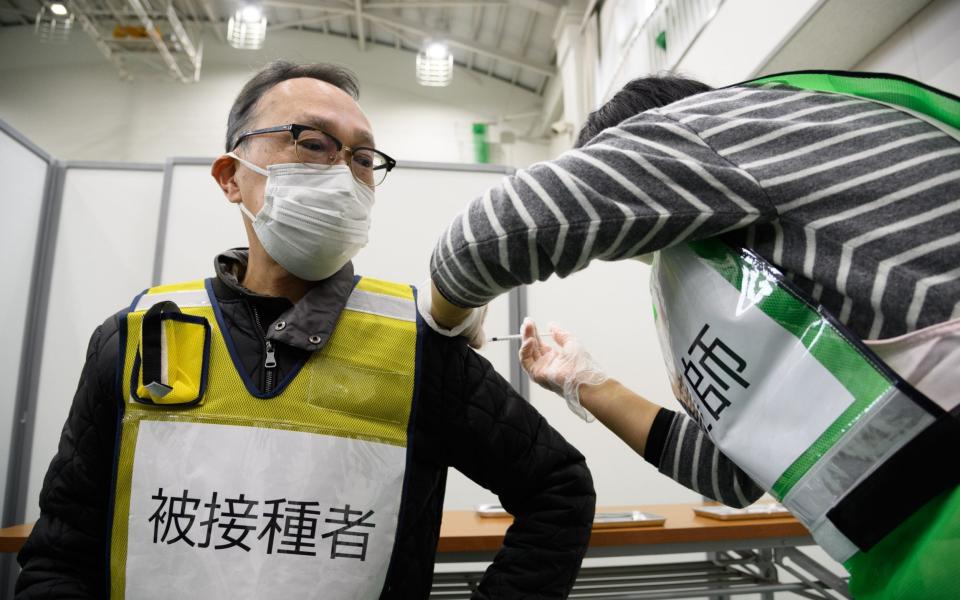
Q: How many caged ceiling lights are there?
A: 3